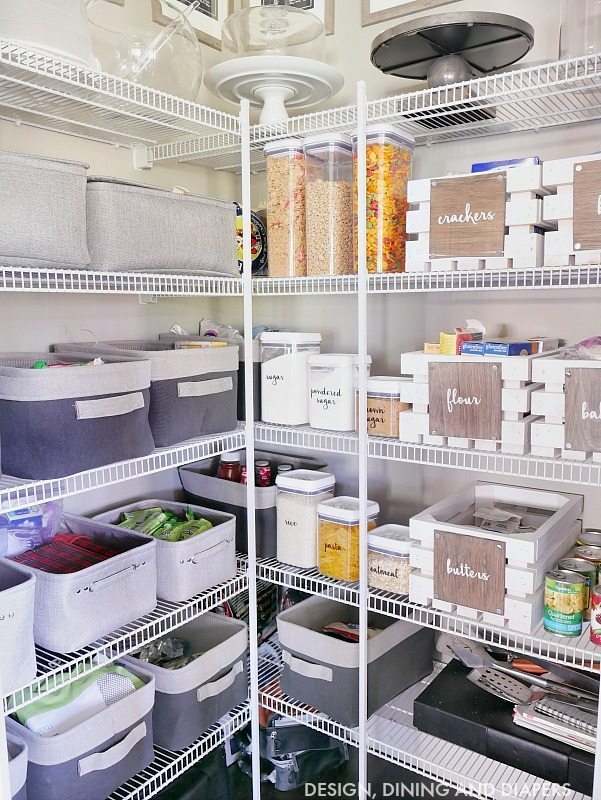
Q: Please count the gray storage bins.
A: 13